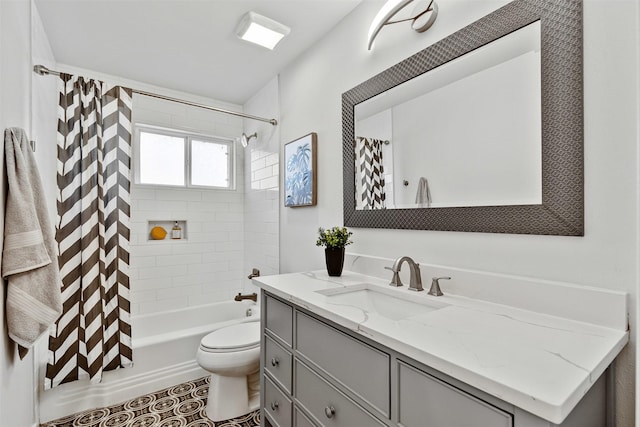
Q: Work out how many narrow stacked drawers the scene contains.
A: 3